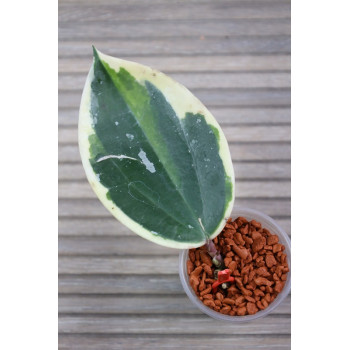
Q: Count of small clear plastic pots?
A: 1